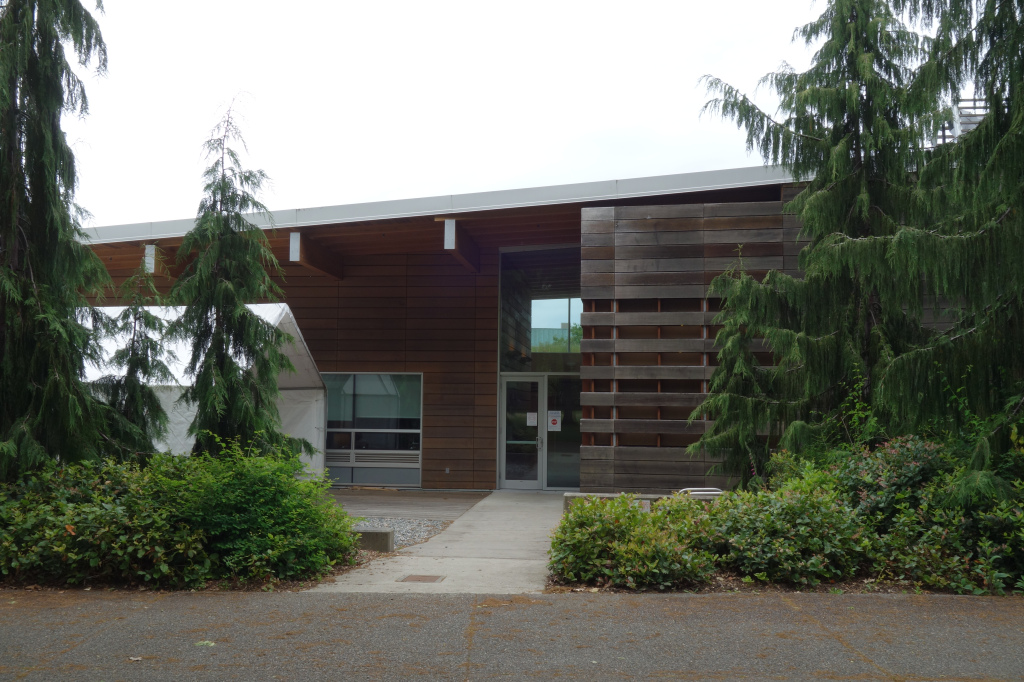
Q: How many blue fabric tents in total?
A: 0